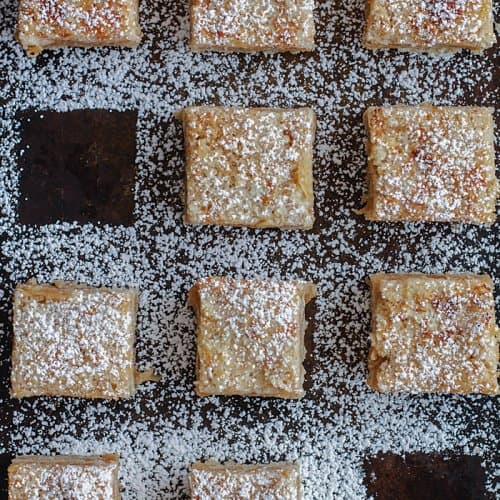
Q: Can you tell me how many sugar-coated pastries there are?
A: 10